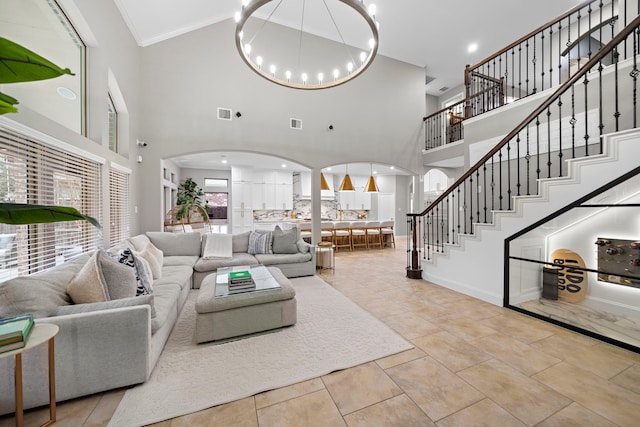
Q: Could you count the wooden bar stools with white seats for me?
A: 6